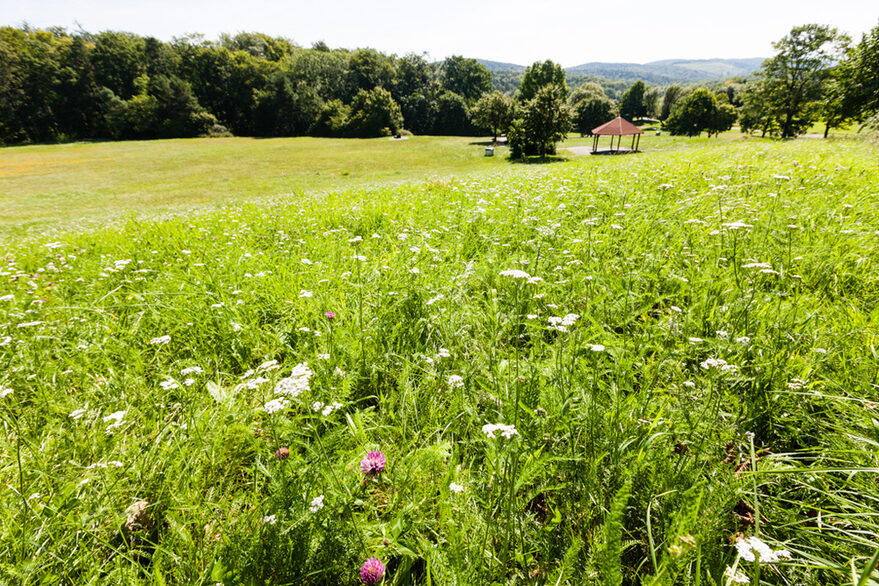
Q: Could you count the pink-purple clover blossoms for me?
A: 4